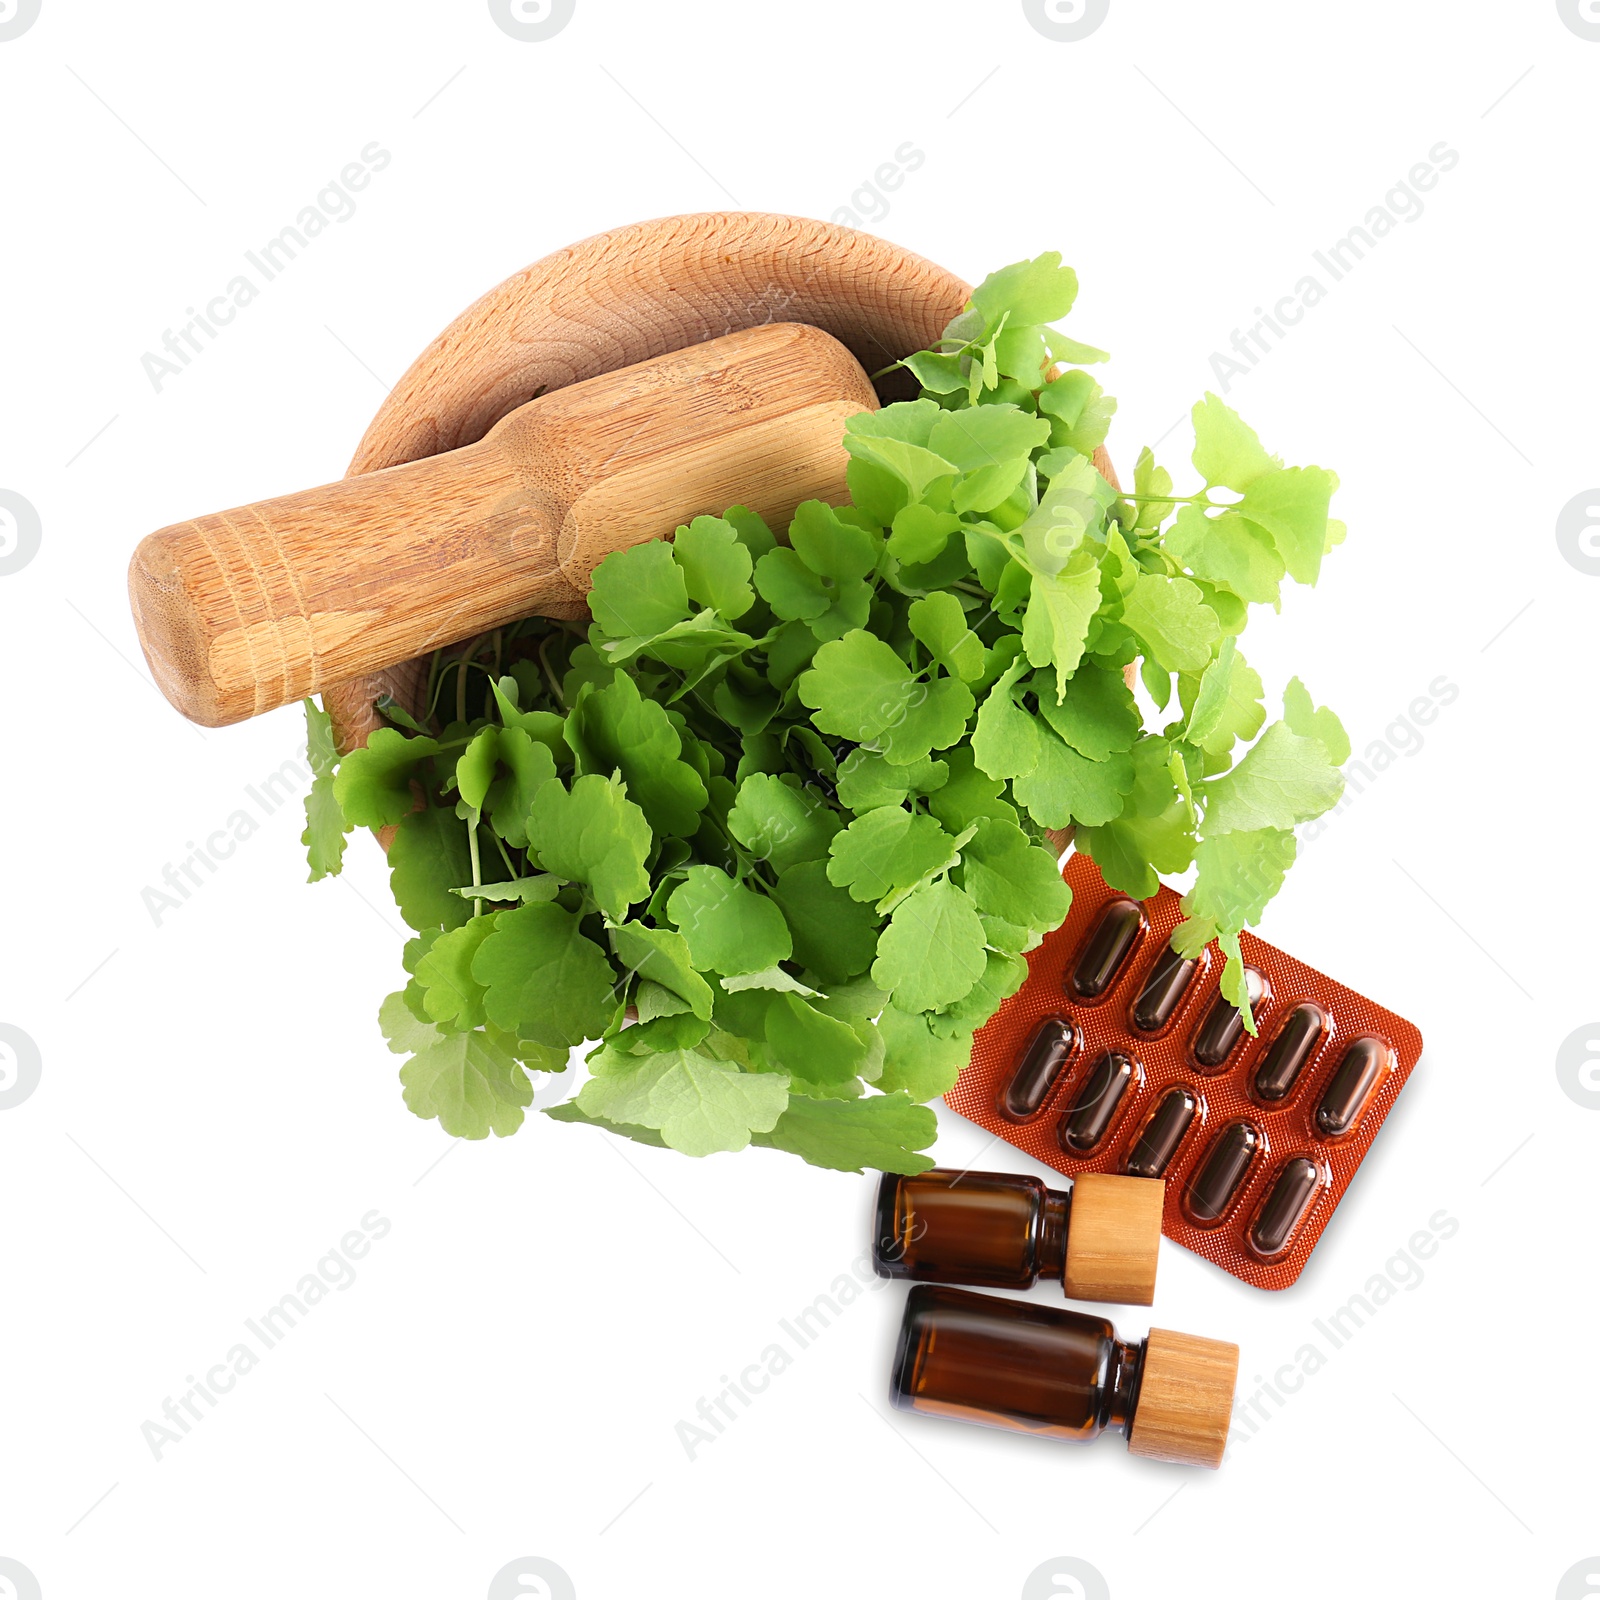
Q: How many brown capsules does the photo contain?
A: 10